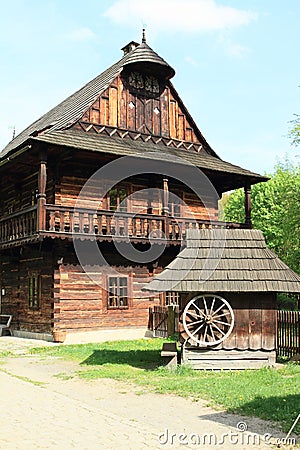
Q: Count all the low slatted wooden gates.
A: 1